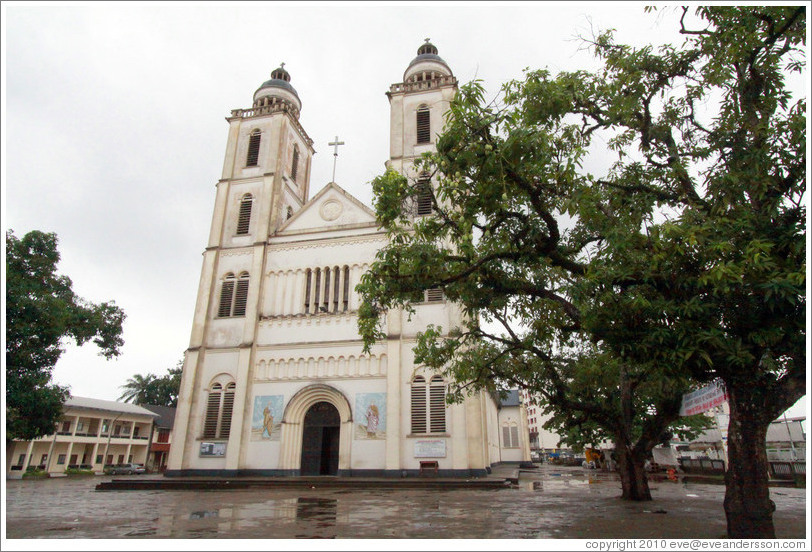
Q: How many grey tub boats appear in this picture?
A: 0